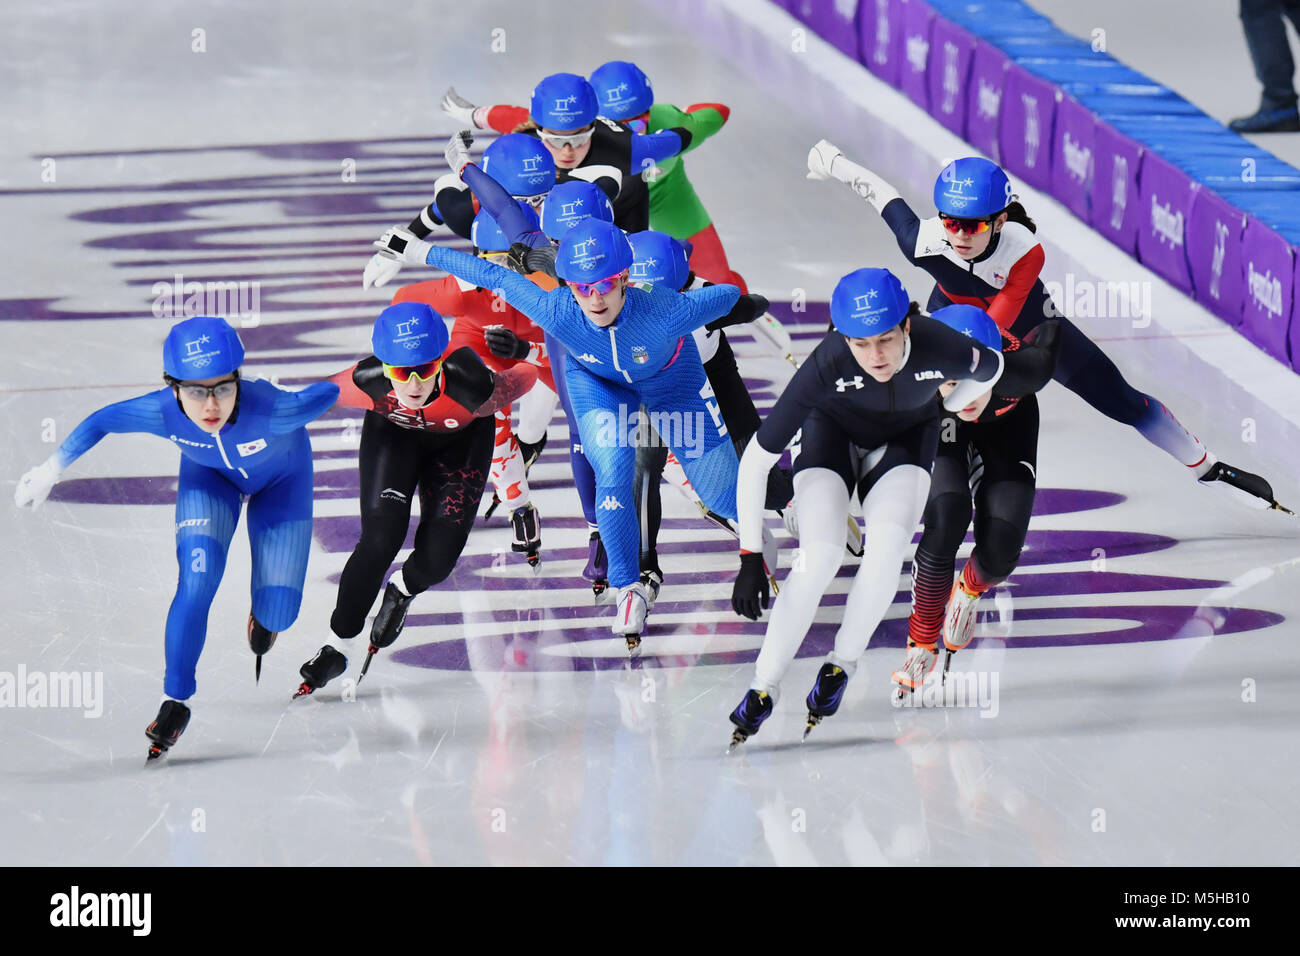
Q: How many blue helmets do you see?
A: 12